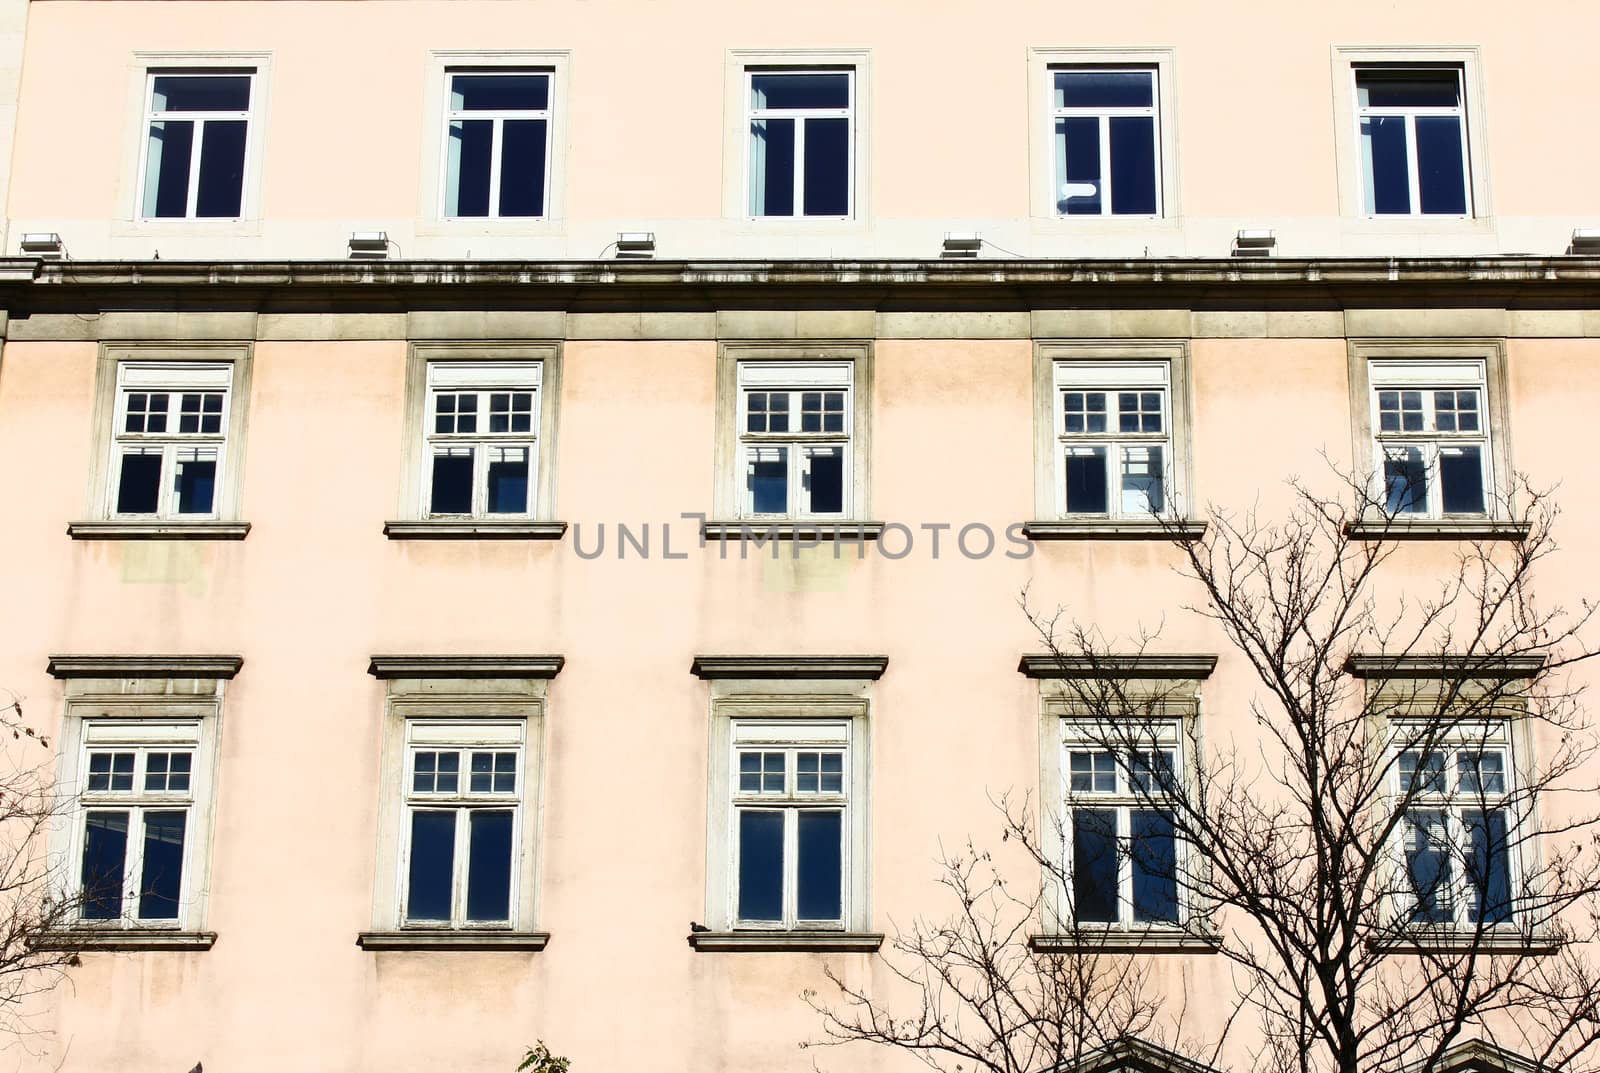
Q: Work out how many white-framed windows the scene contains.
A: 15